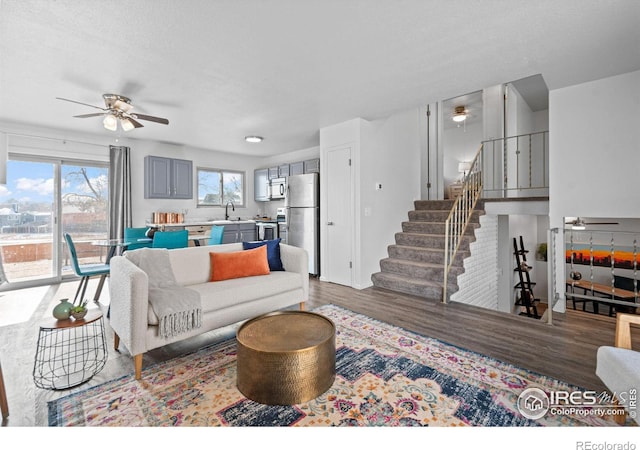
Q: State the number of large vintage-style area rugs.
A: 1